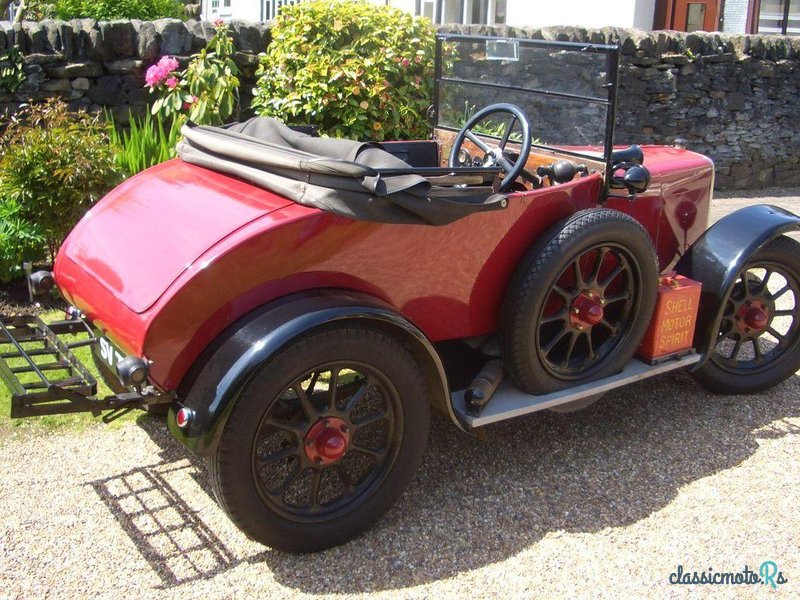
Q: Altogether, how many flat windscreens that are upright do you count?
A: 1